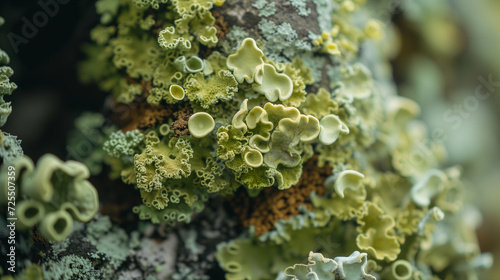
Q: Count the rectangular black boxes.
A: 0